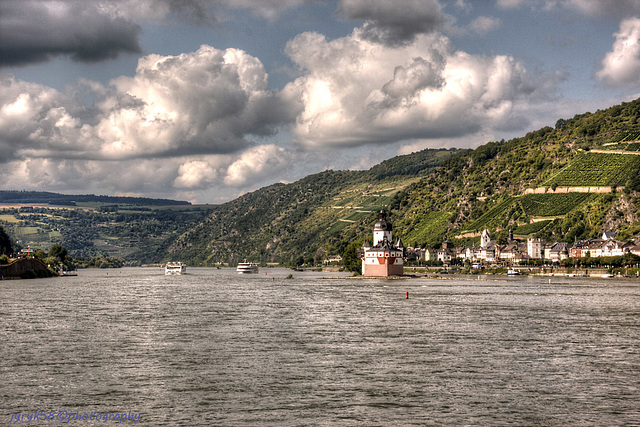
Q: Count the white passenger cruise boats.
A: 2